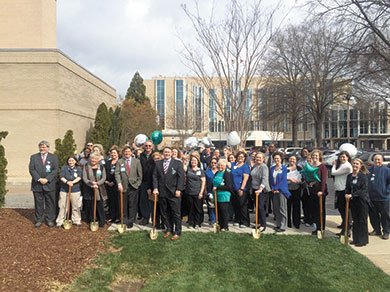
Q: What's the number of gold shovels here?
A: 8